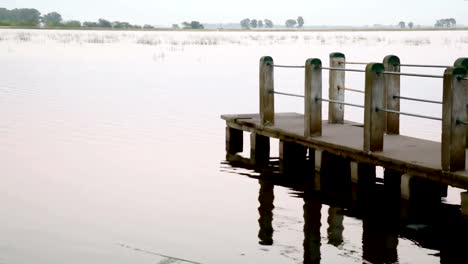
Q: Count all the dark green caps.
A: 7